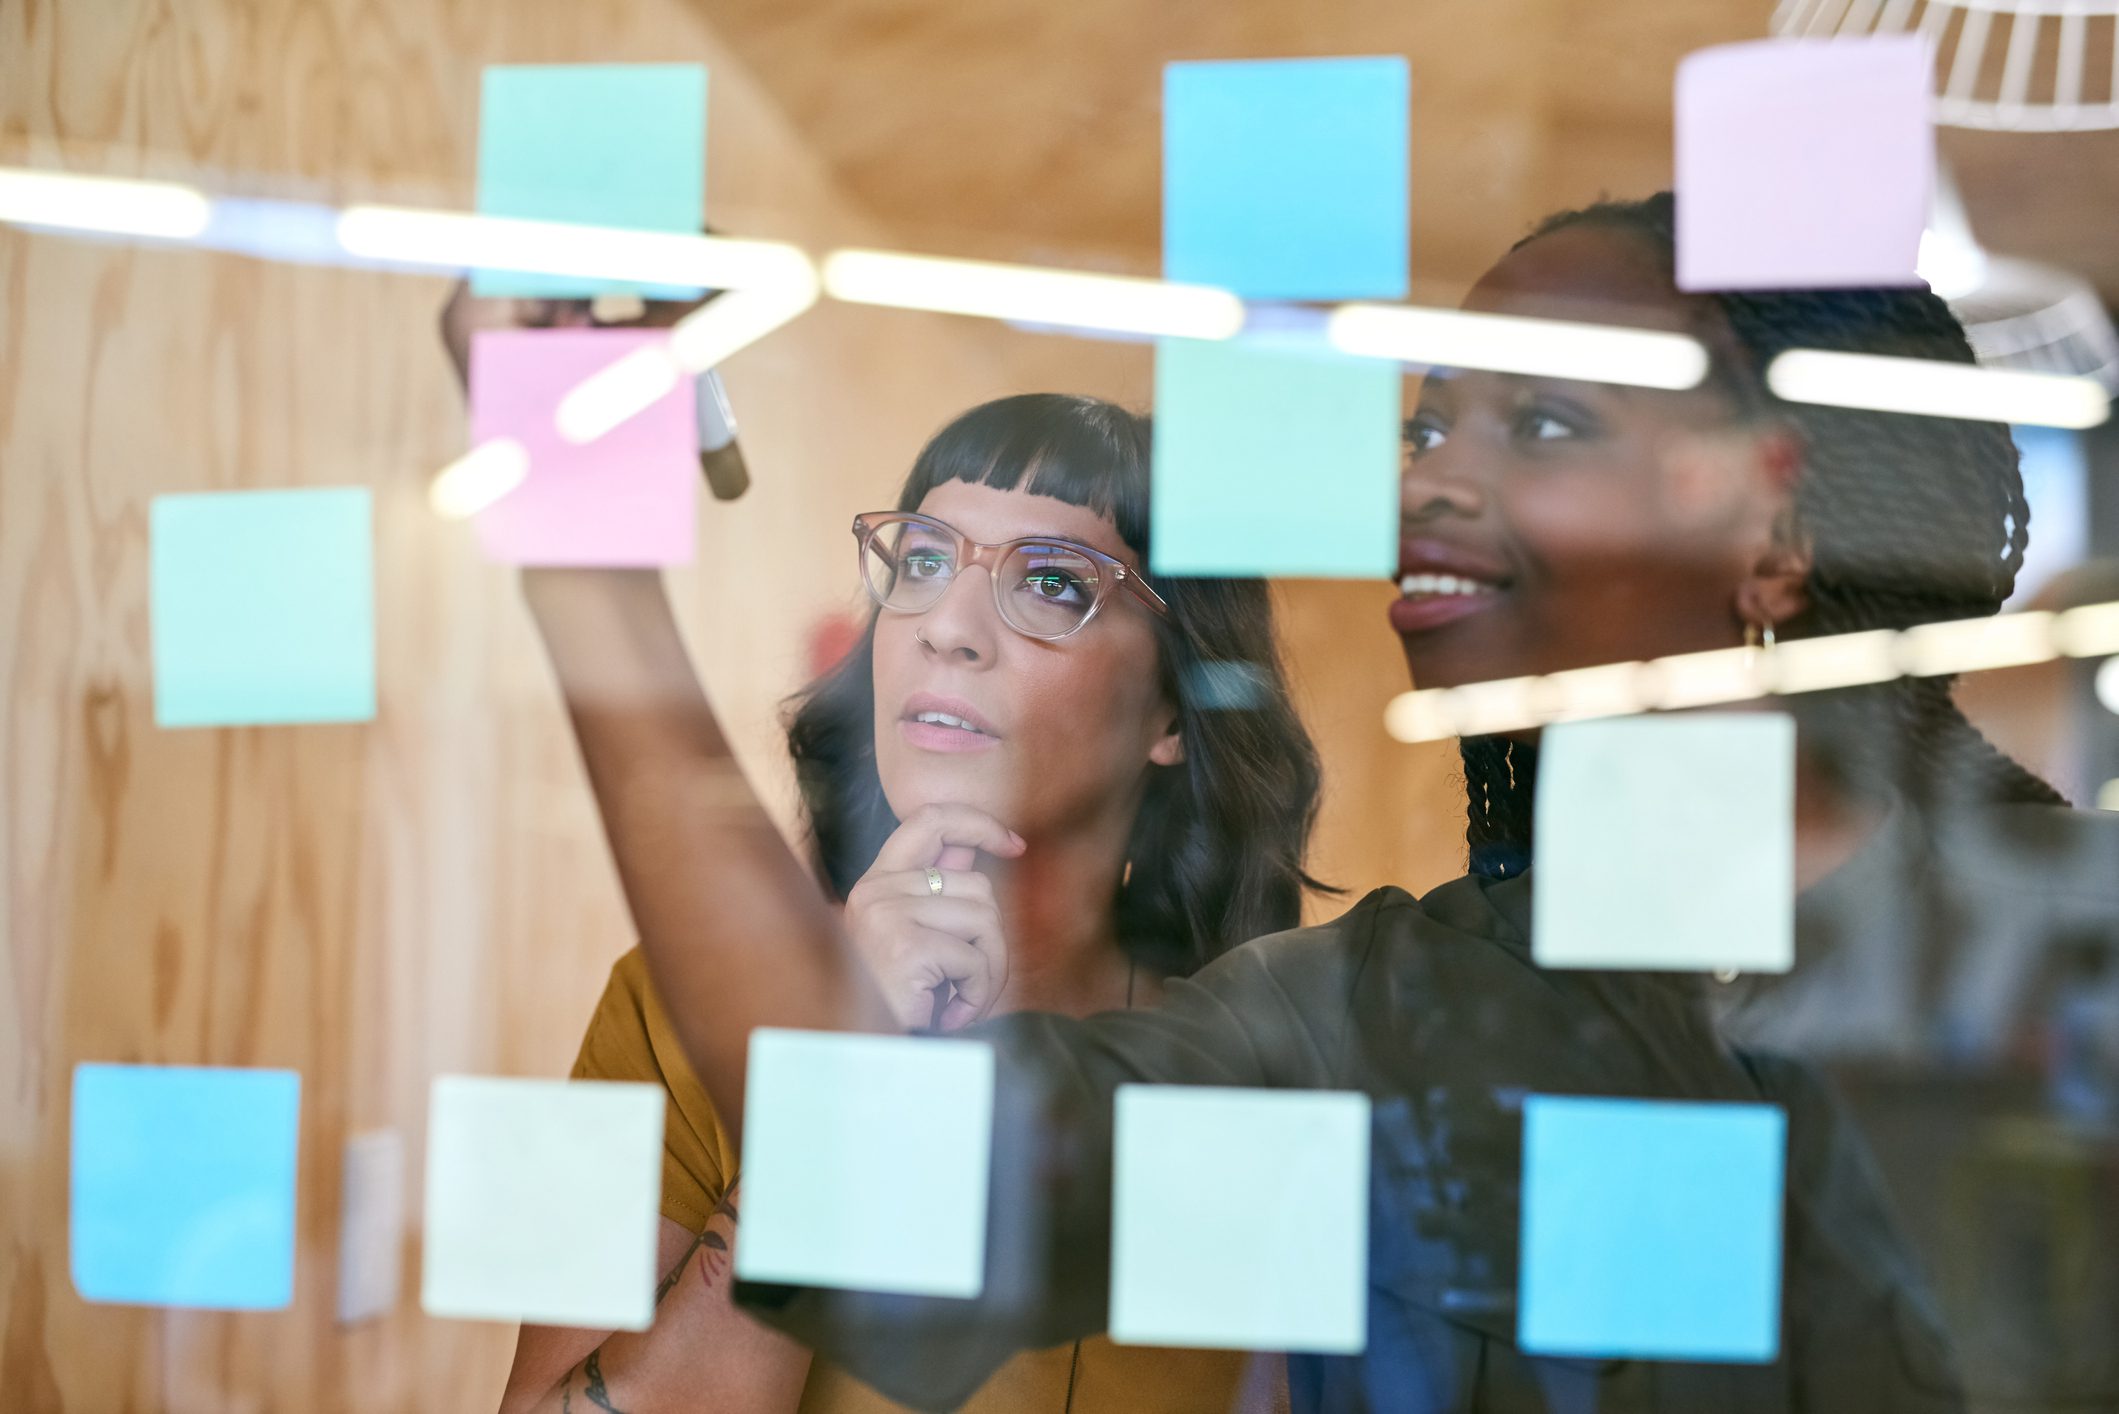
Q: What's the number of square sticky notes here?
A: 12